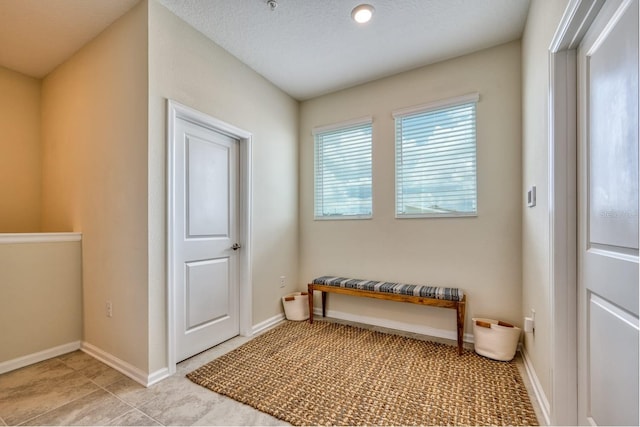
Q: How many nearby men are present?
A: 0